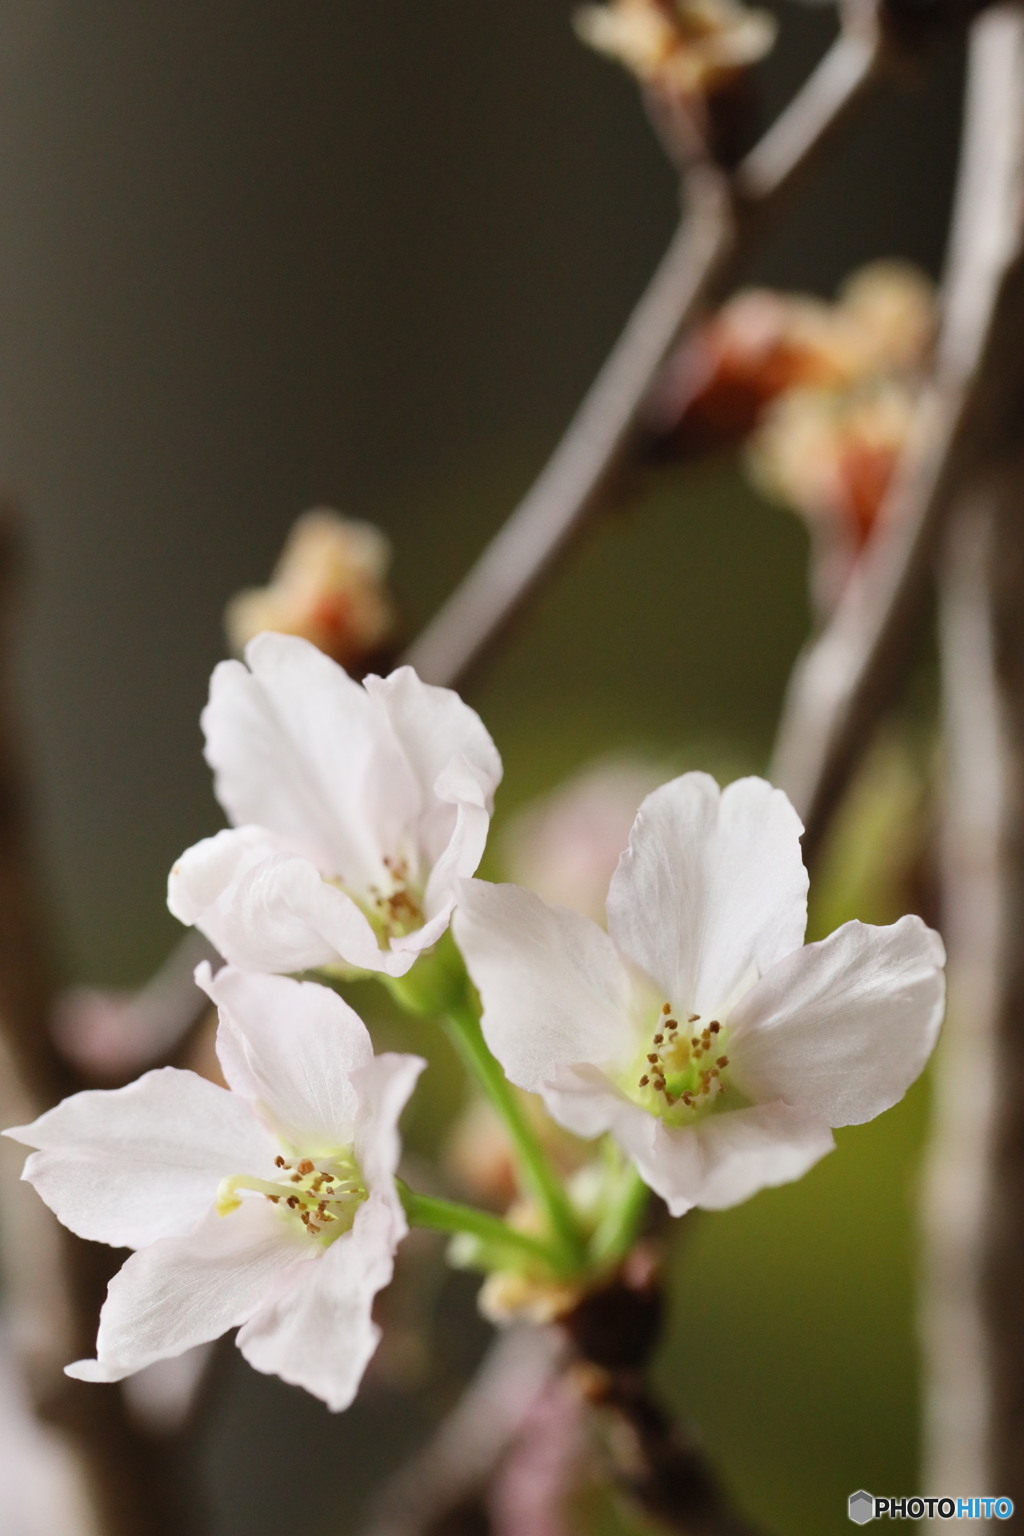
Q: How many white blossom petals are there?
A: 15